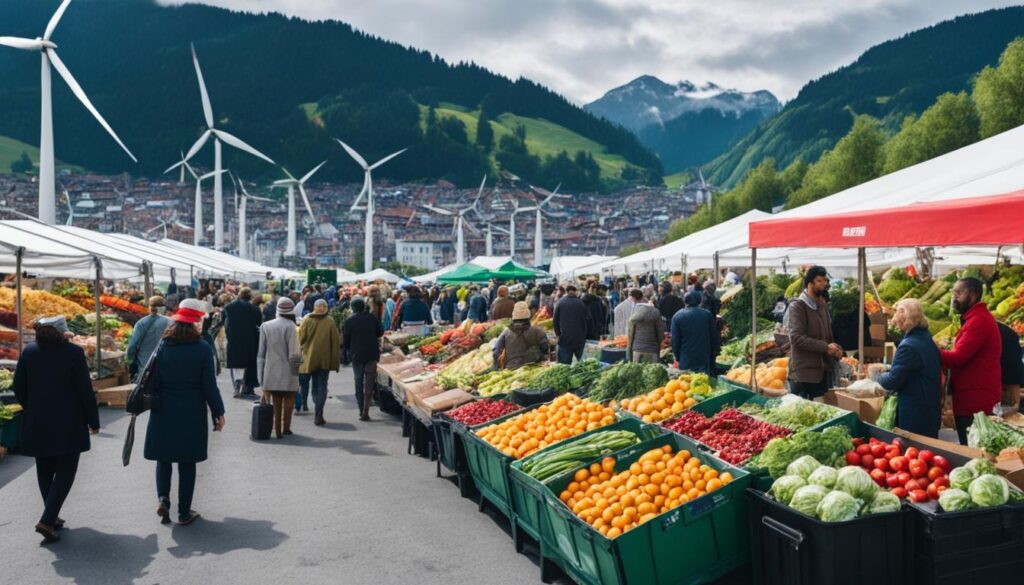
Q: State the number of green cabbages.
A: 11